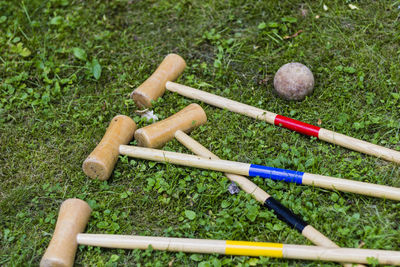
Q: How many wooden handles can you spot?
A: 4